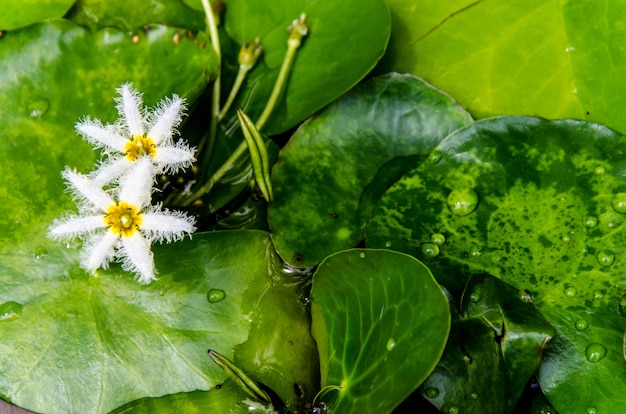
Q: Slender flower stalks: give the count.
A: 3